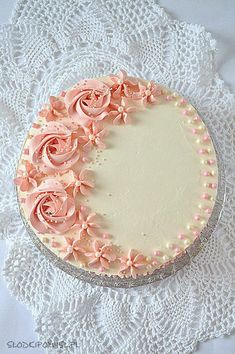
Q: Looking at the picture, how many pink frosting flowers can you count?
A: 14